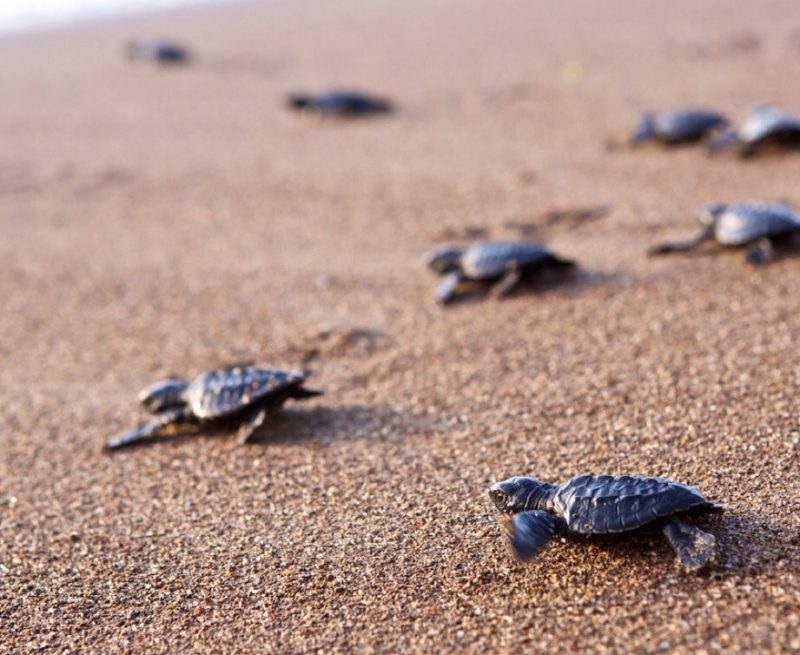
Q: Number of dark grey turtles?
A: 8